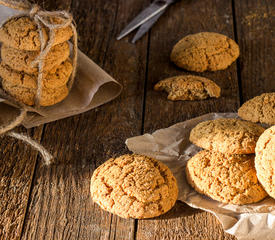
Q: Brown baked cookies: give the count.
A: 11